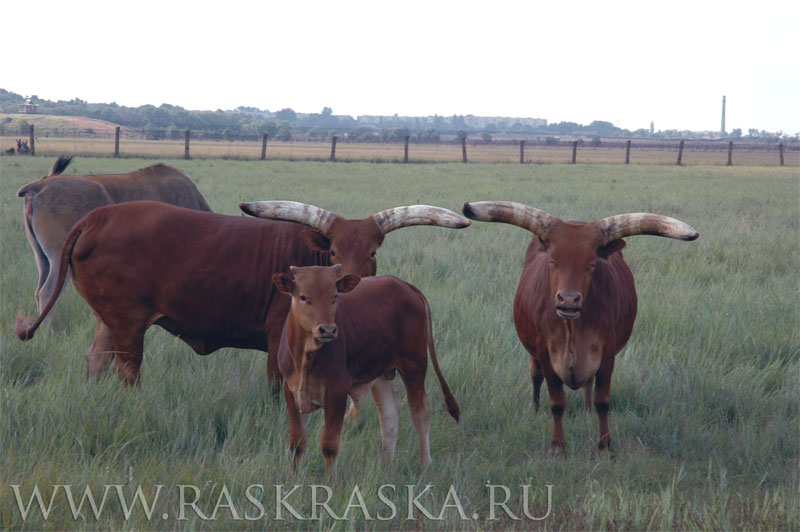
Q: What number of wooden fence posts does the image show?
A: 13